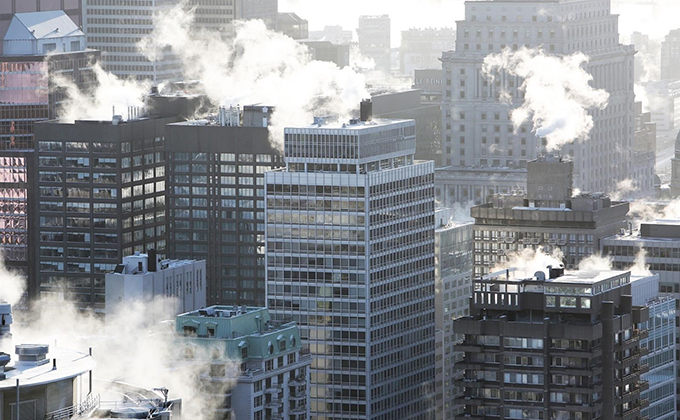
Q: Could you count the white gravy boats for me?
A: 0